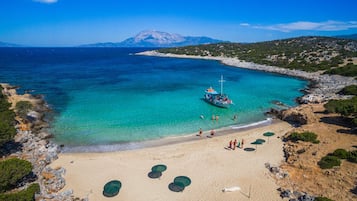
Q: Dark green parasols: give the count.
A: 5